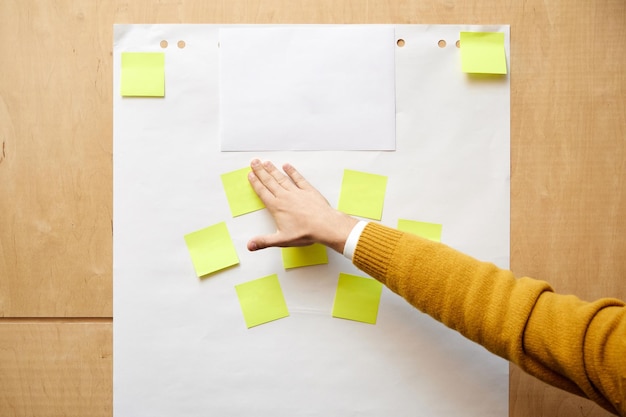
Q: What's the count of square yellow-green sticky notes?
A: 9